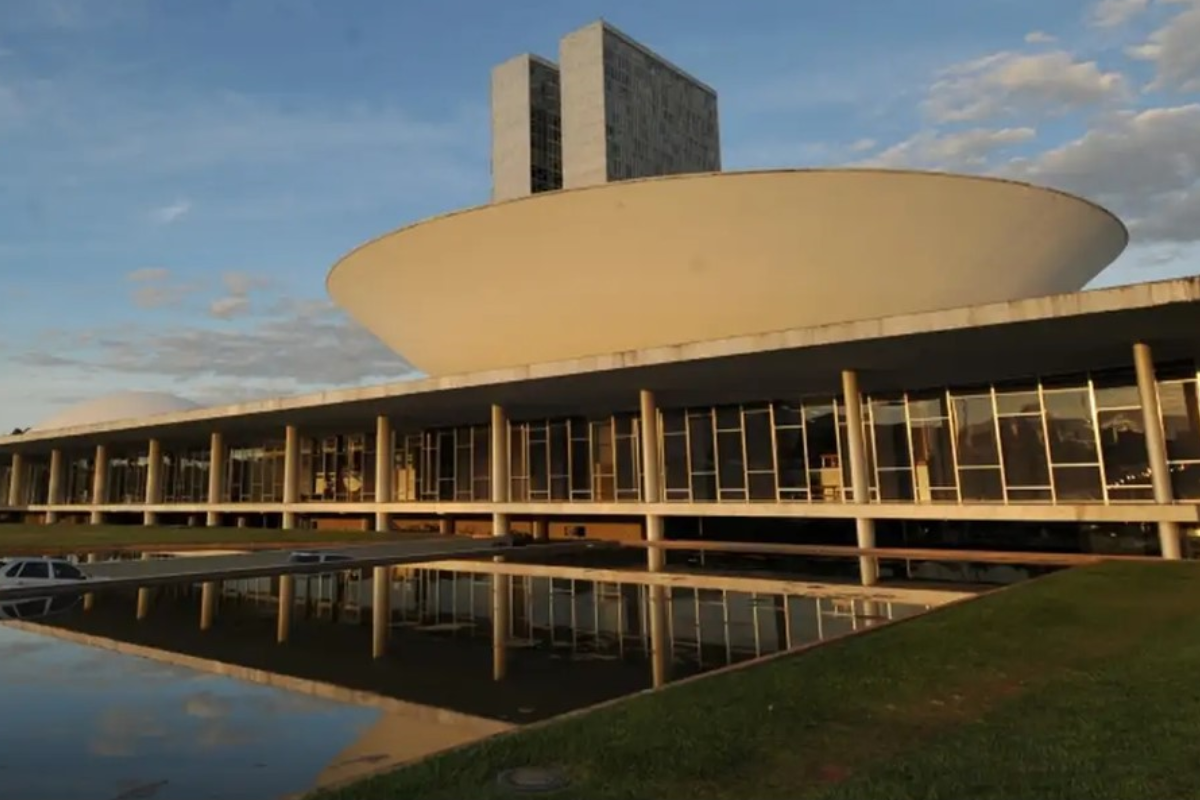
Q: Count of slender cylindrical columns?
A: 11